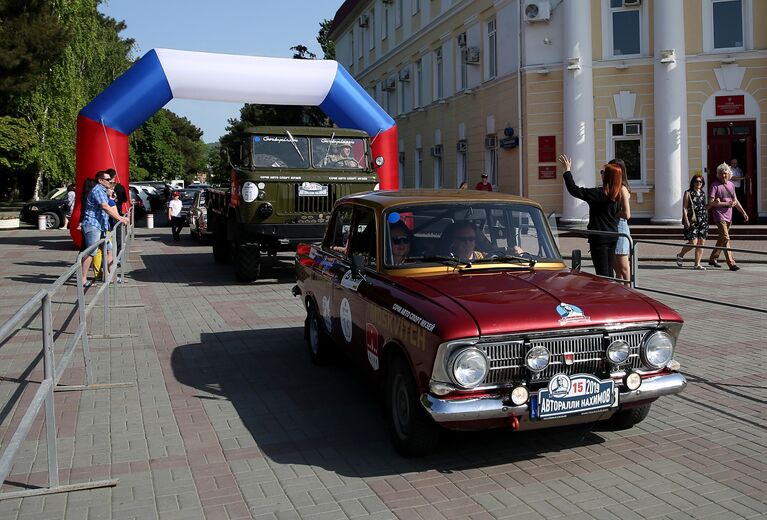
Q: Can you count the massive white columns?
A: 2